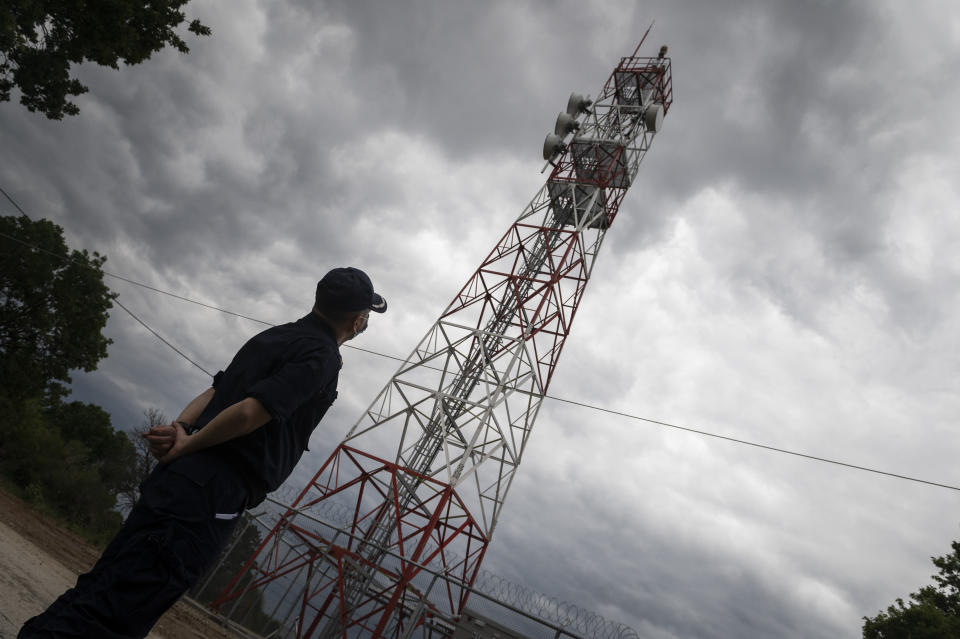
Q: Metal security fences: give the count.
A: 1